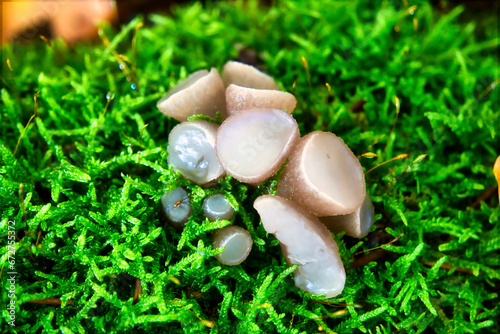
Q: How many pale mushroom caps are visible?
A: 11